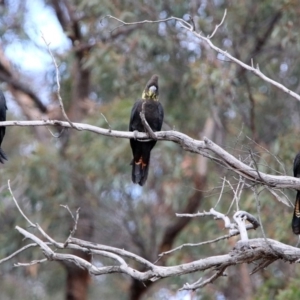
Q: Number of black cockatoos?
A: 3